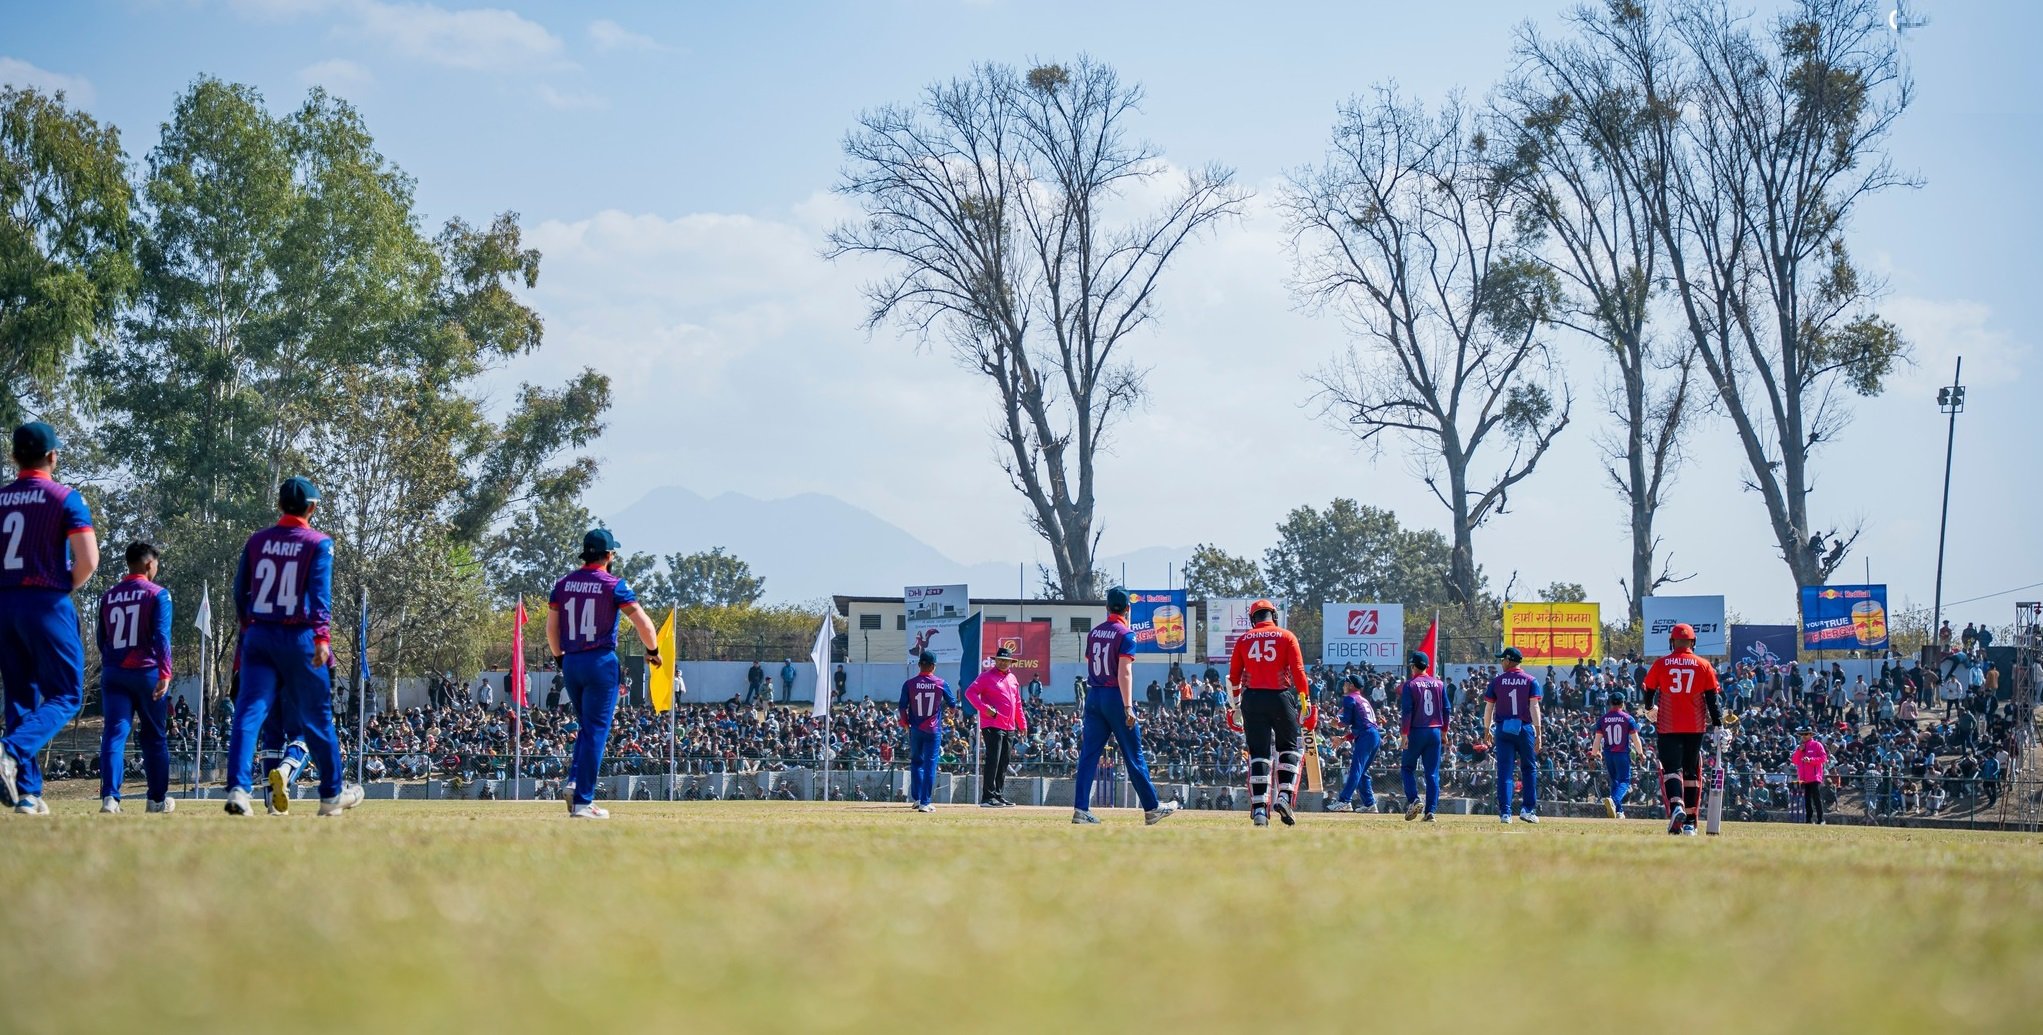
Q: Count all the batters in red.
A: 2